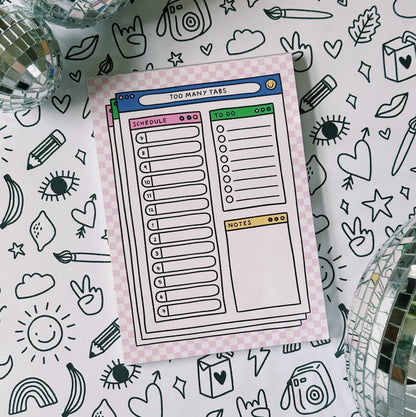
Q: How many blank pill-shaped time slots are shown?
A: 13